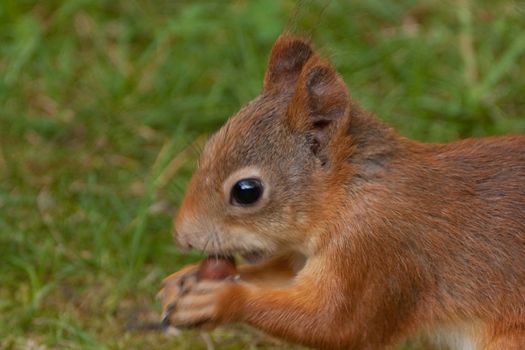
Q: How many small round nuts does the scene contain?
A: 1